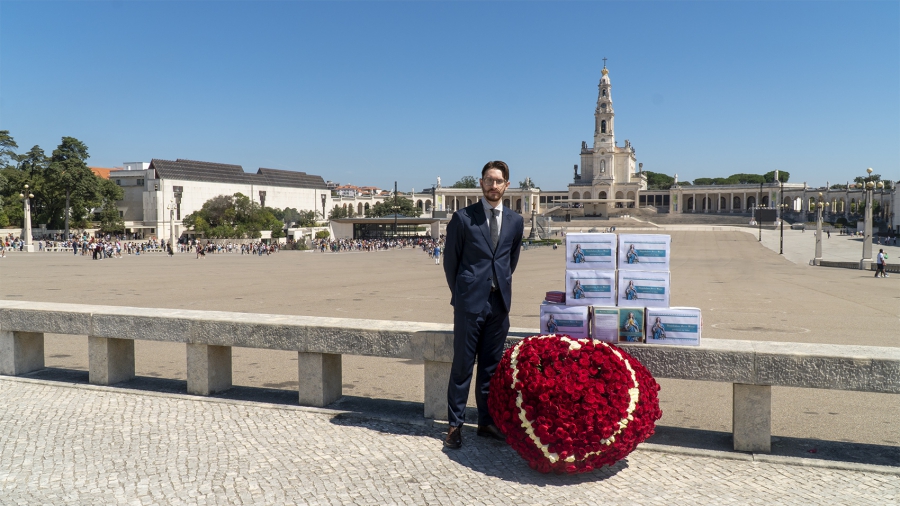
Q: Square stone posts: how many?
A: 6